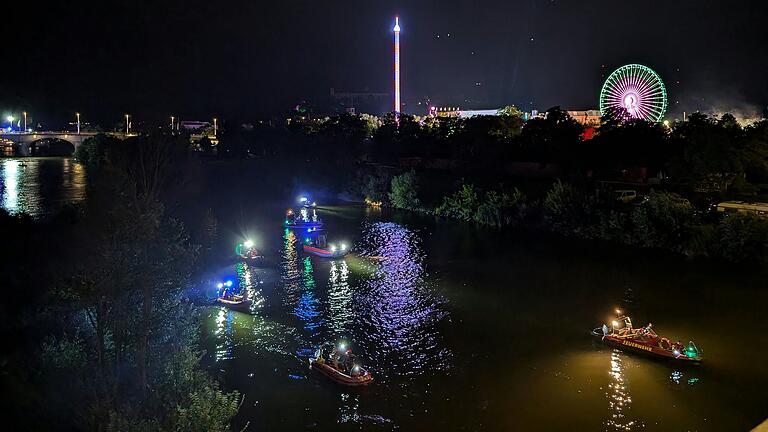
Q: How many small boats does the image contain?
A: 7